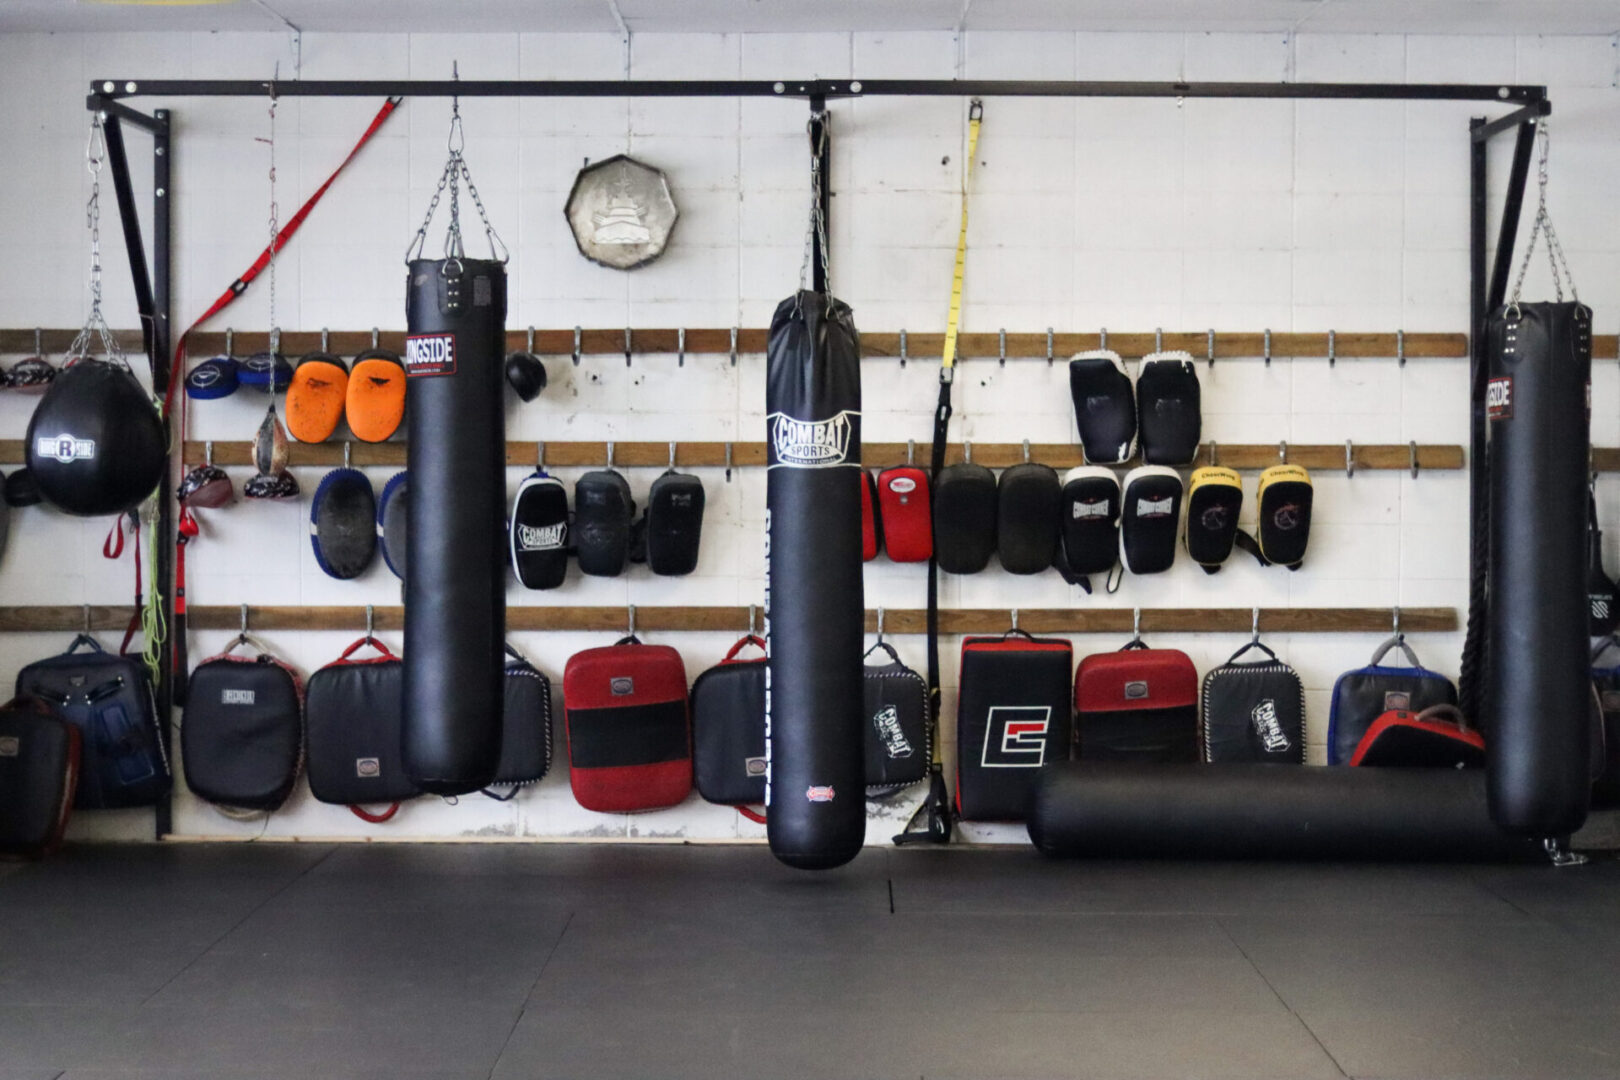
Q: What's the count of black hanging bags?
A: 4